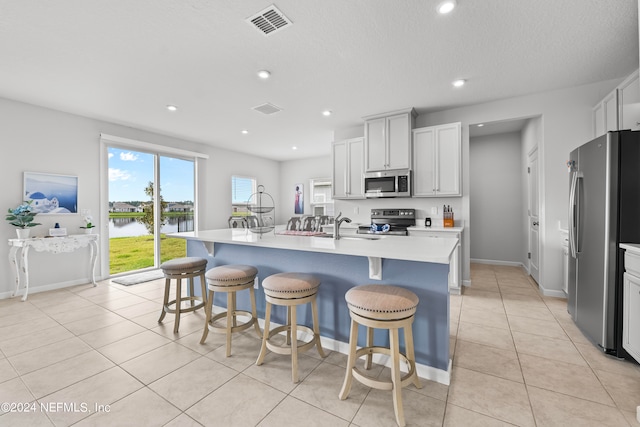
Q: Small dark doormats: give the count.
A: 1